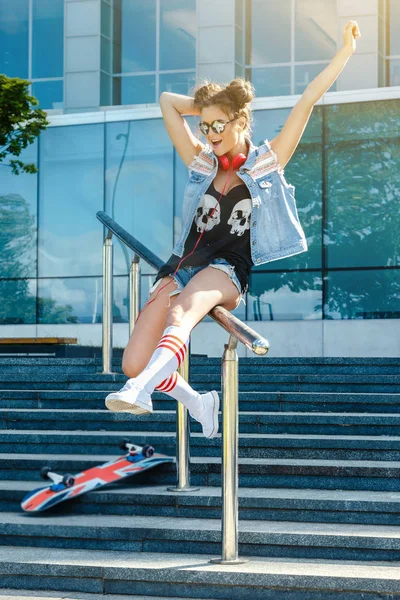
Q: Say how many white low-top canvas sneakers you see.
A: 2